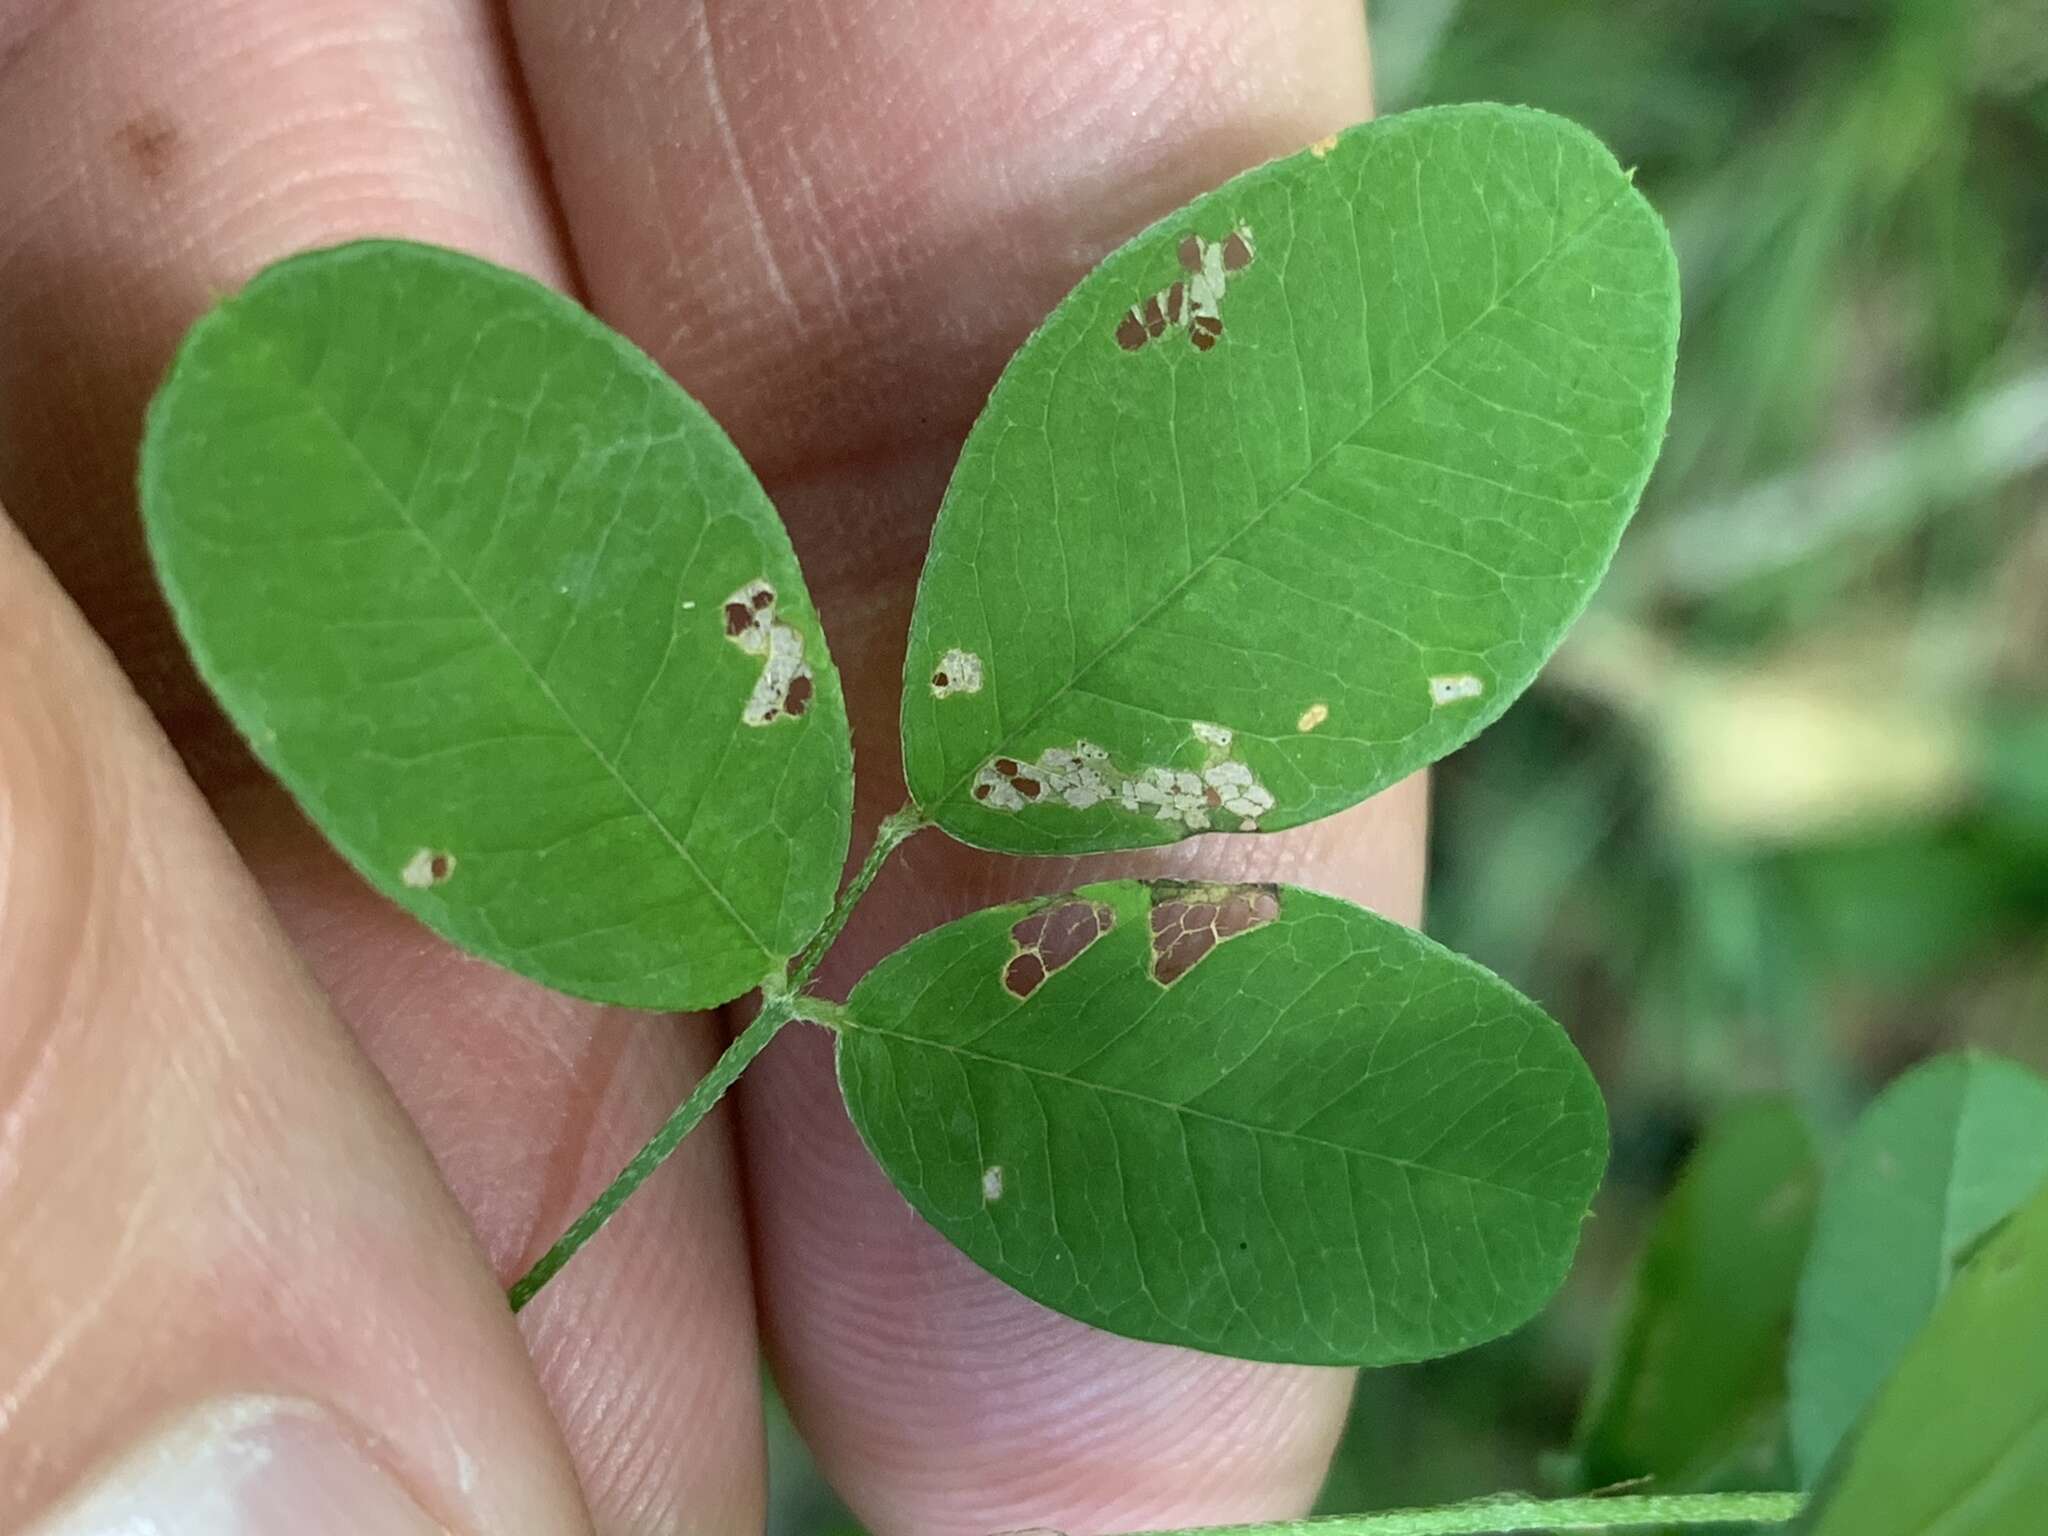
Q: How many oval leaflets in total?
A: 3